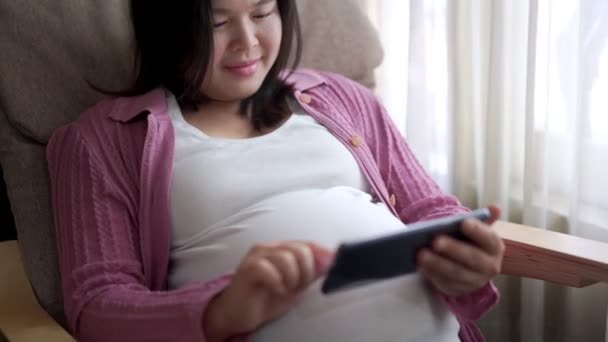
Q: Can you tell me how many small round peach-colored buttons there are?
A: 3